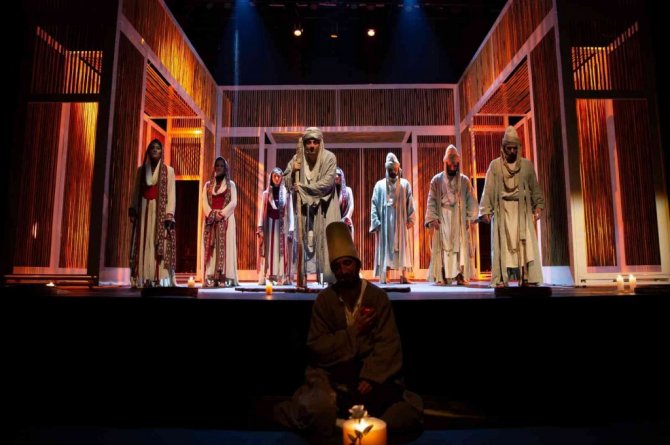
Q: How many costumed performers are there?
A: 9